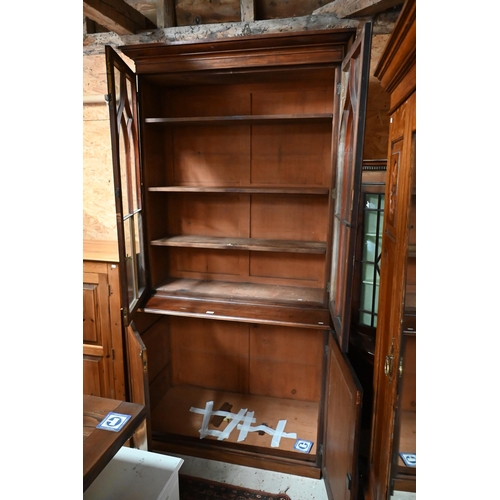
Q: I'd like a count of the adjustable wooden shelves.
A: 3